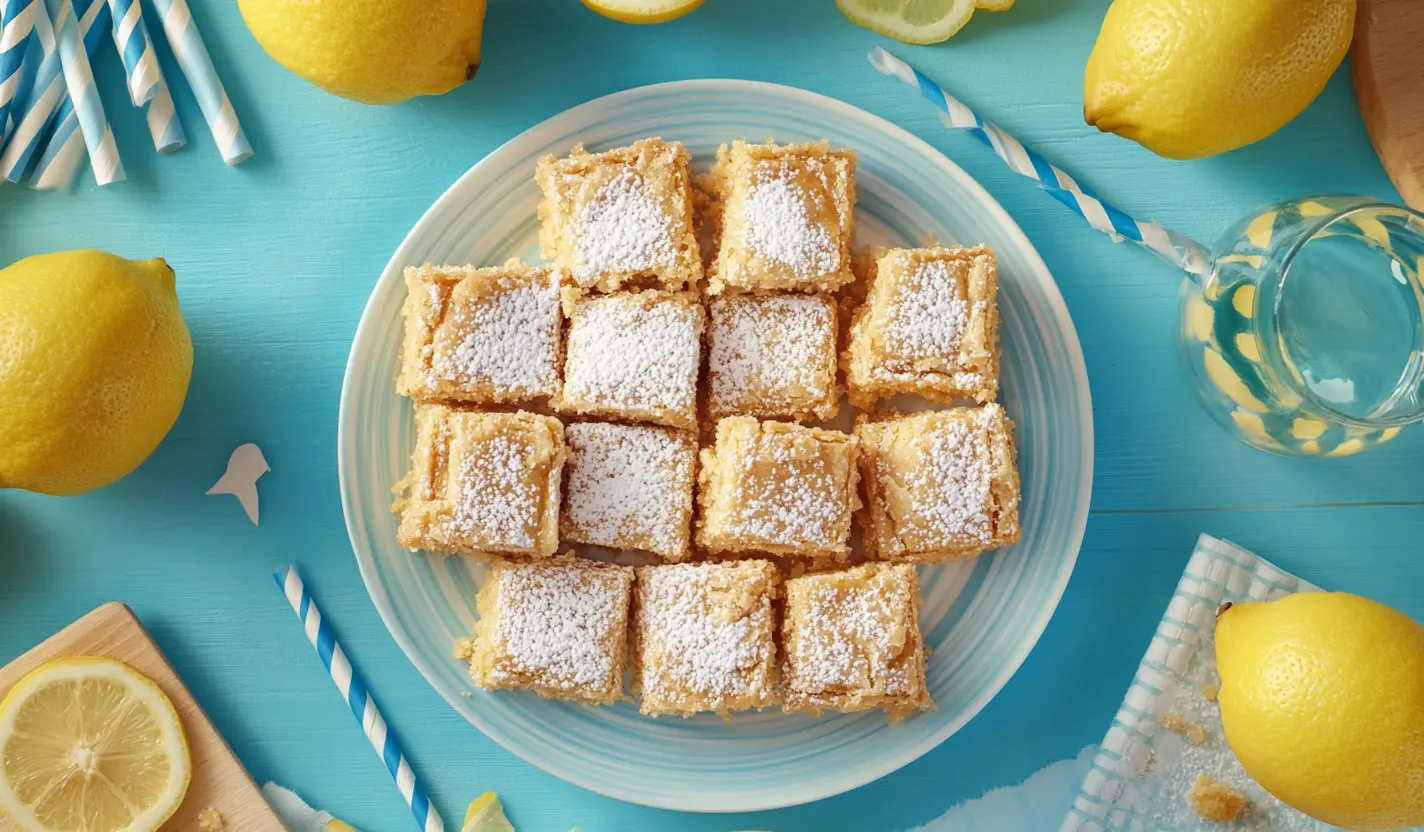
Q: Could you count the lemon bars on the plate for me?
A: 13